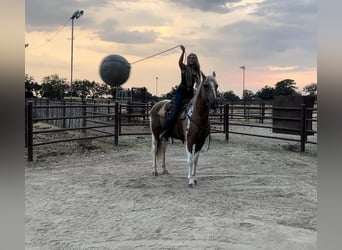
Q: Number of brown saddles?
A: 1